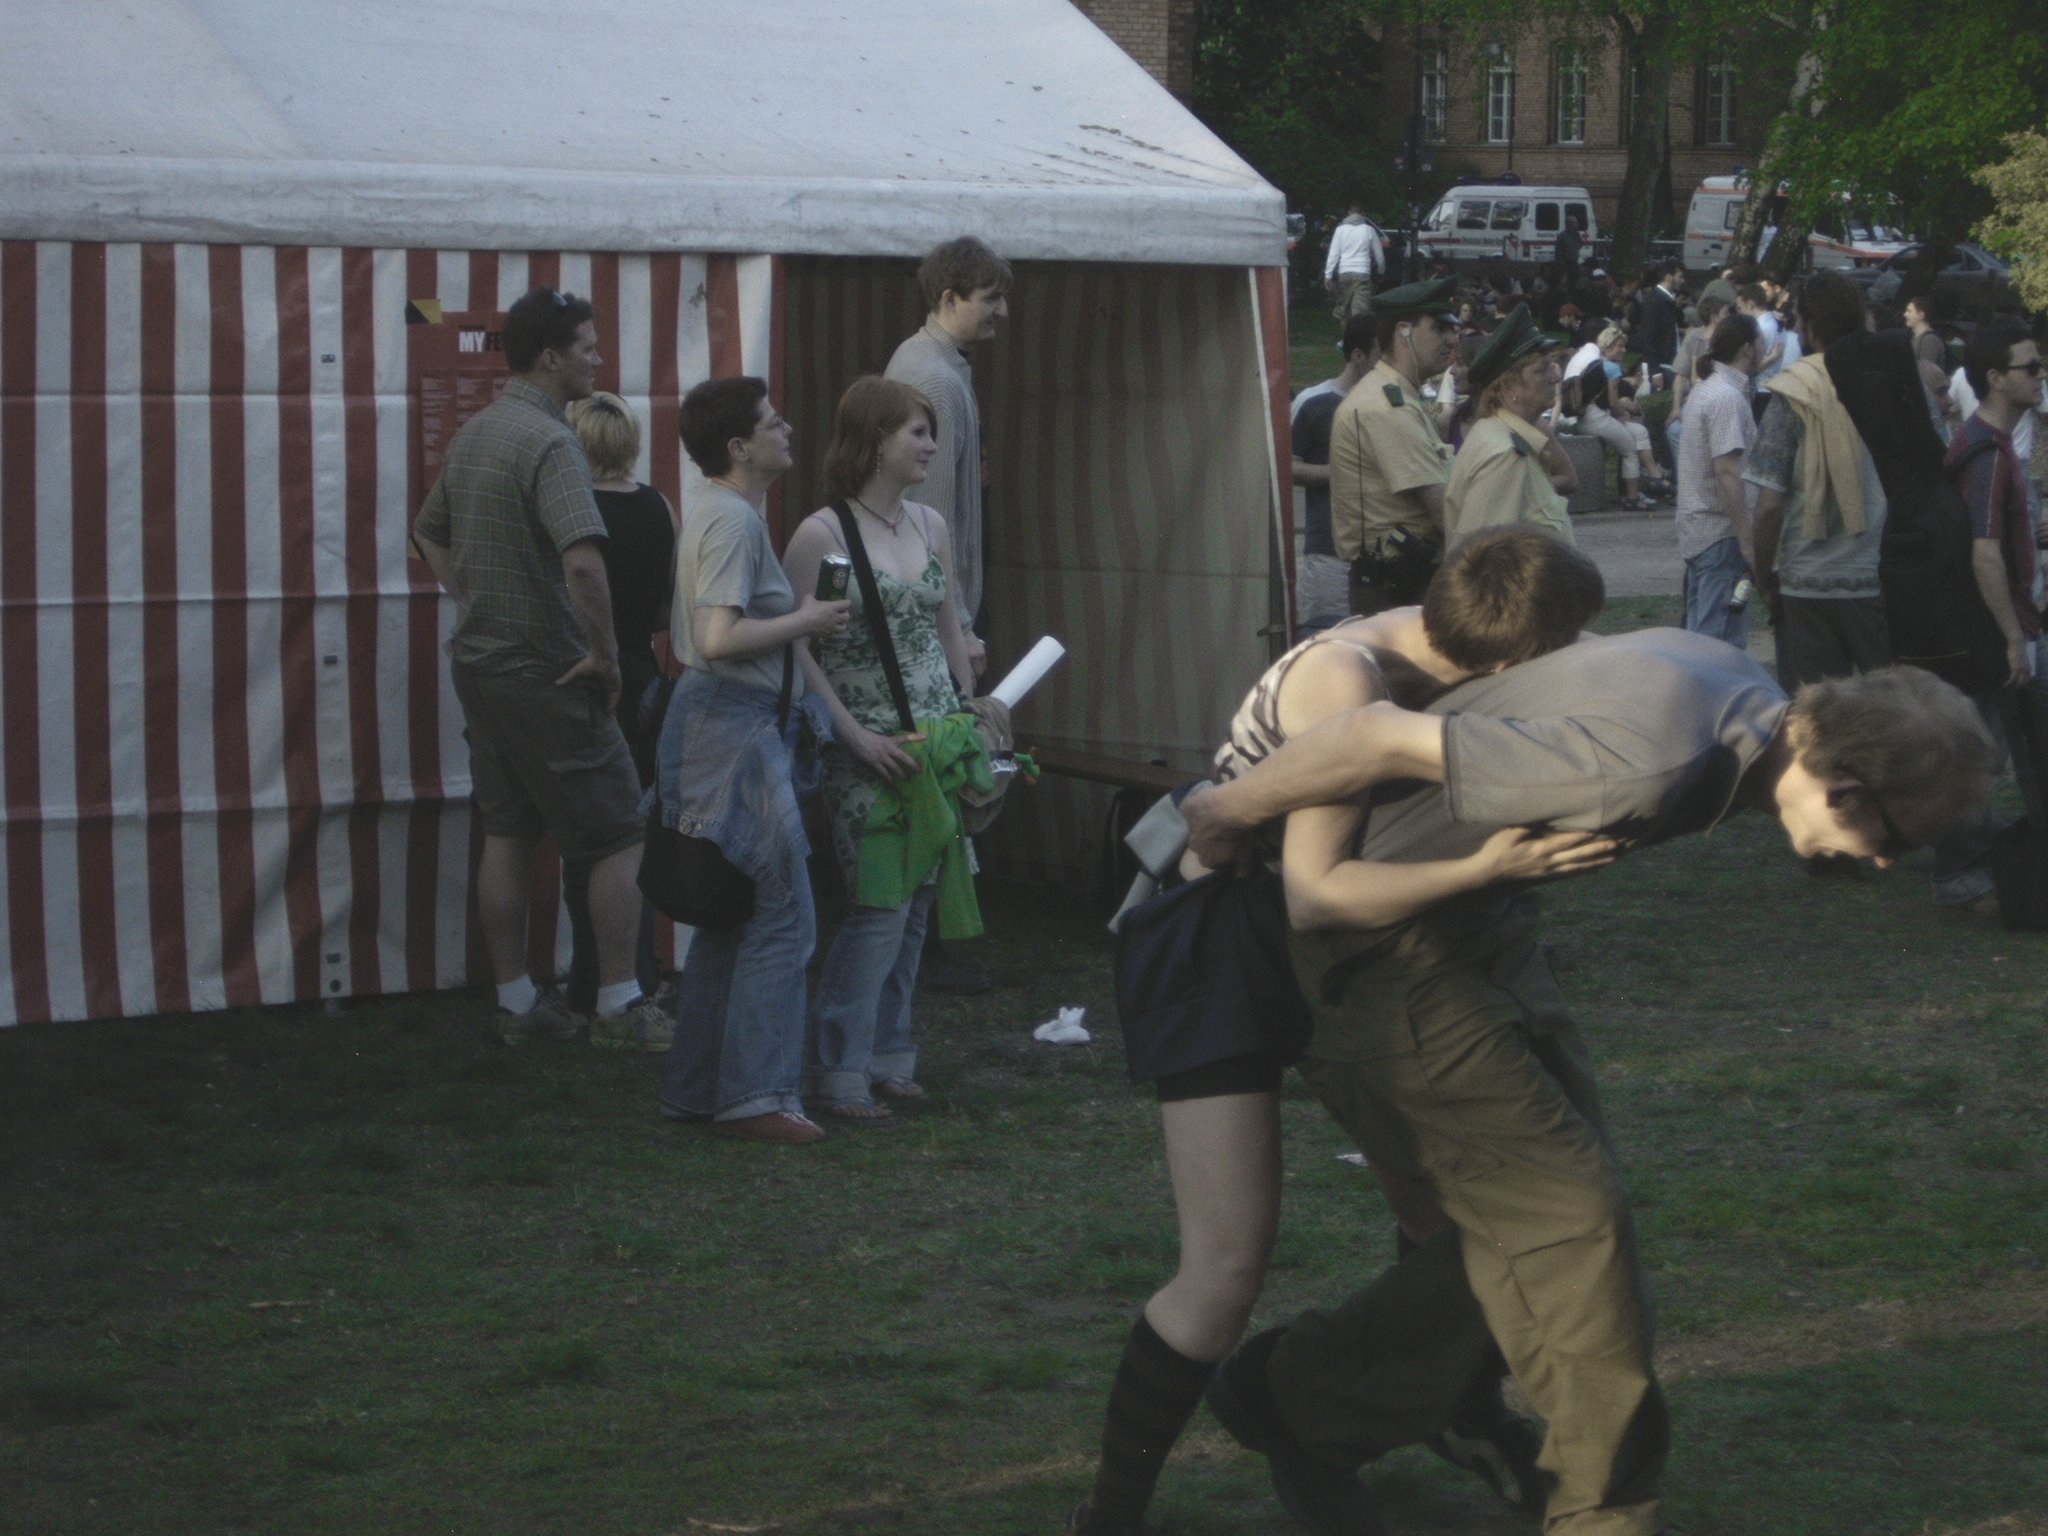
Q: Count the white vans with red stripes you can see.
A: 2